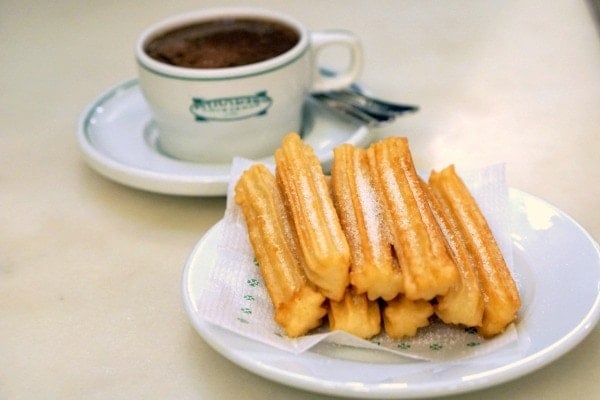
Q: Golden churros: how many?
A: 8